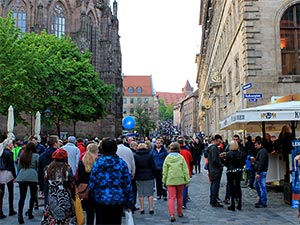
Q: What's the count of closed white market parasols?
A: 2